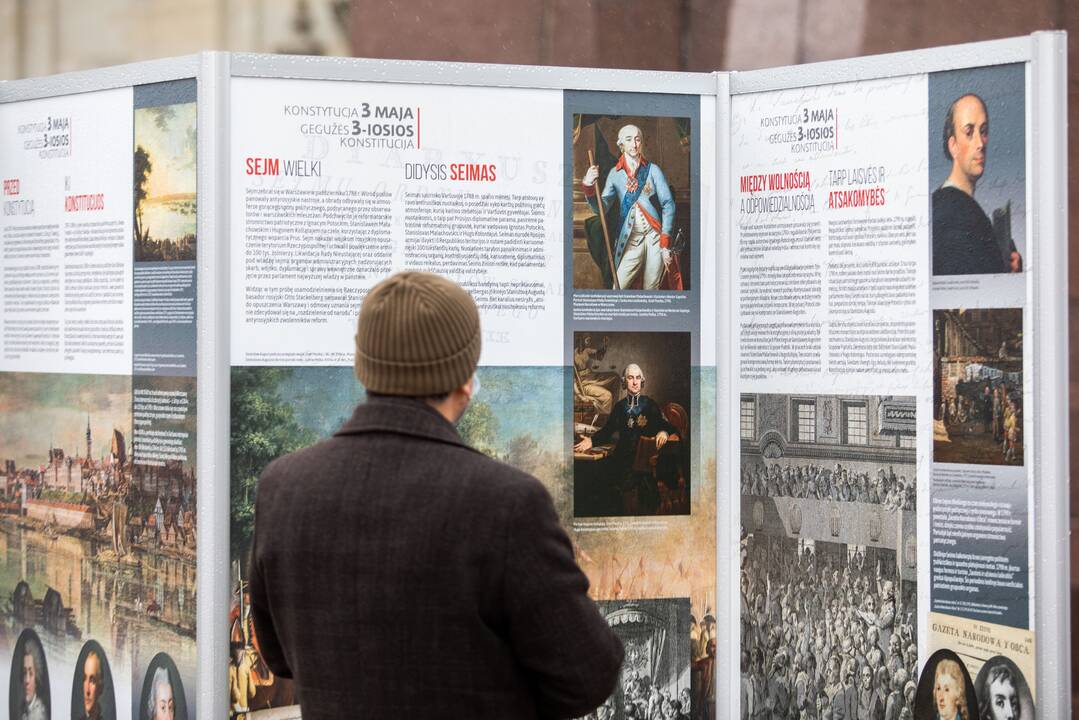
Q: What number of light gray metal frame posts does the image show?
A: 3